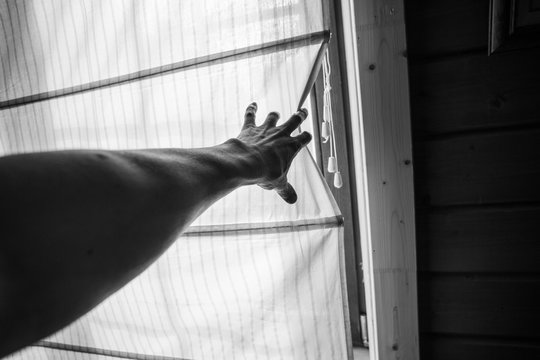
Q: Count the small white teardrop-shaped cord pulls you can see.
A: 3